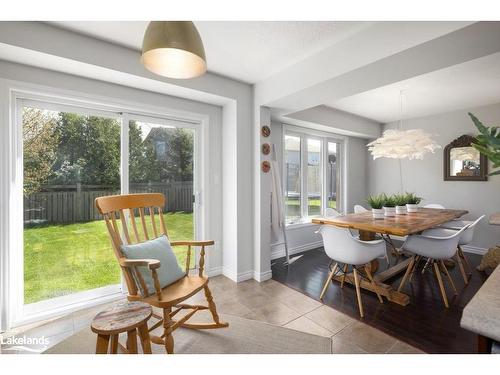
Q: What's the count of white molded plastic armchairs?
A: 6